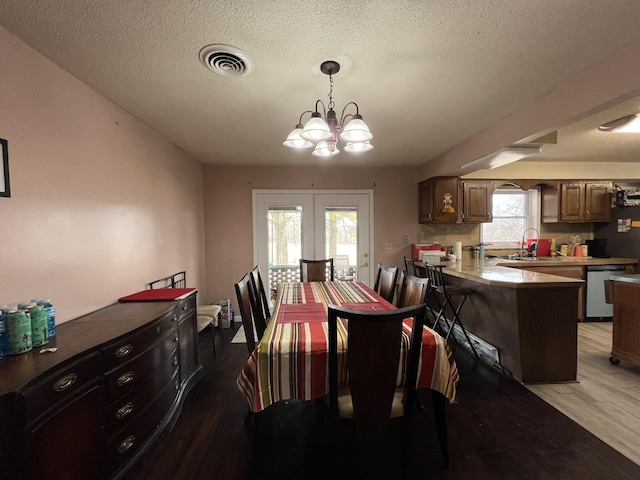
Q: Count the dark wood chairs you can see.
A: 6